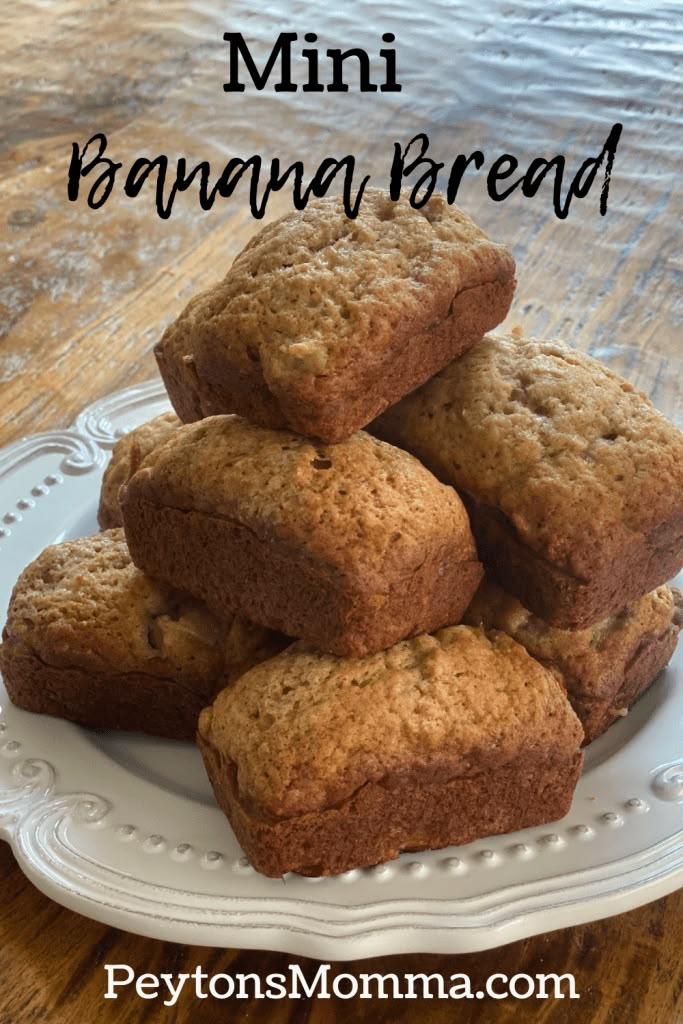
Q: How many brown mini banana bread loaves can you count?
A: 7